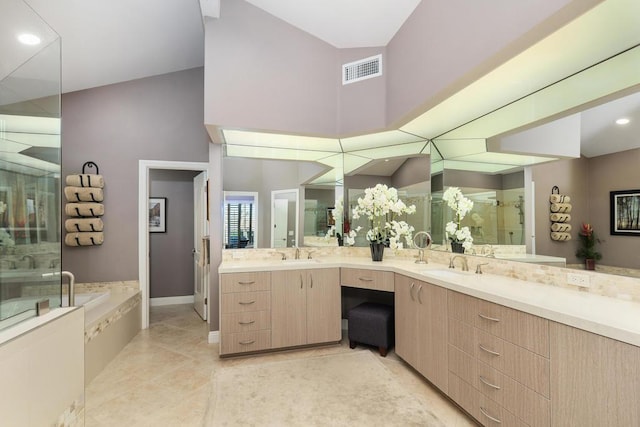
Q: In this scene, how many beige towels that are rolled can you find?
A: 5